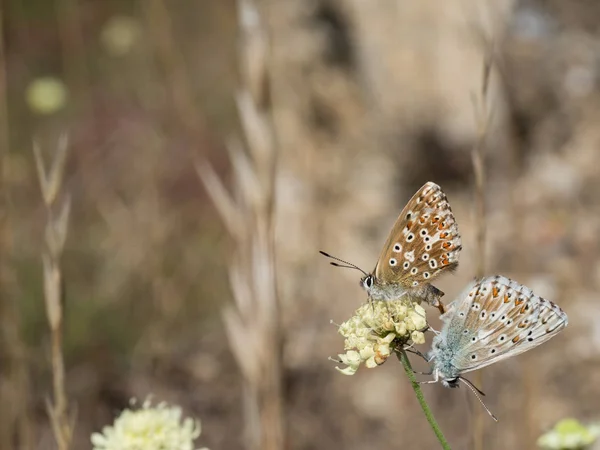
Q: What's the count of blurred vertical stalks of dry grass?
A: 3